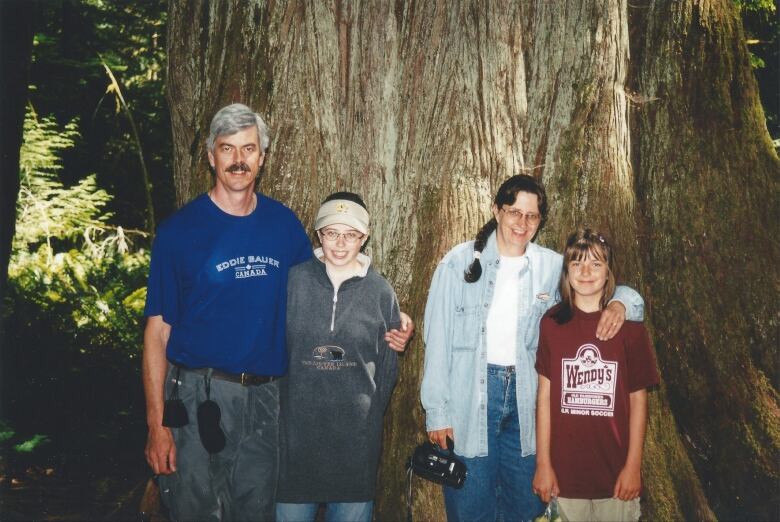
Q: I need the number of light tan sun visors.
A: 1